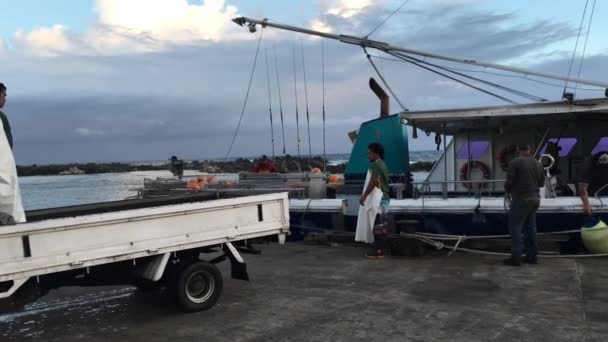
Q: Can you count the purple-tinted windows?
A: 3